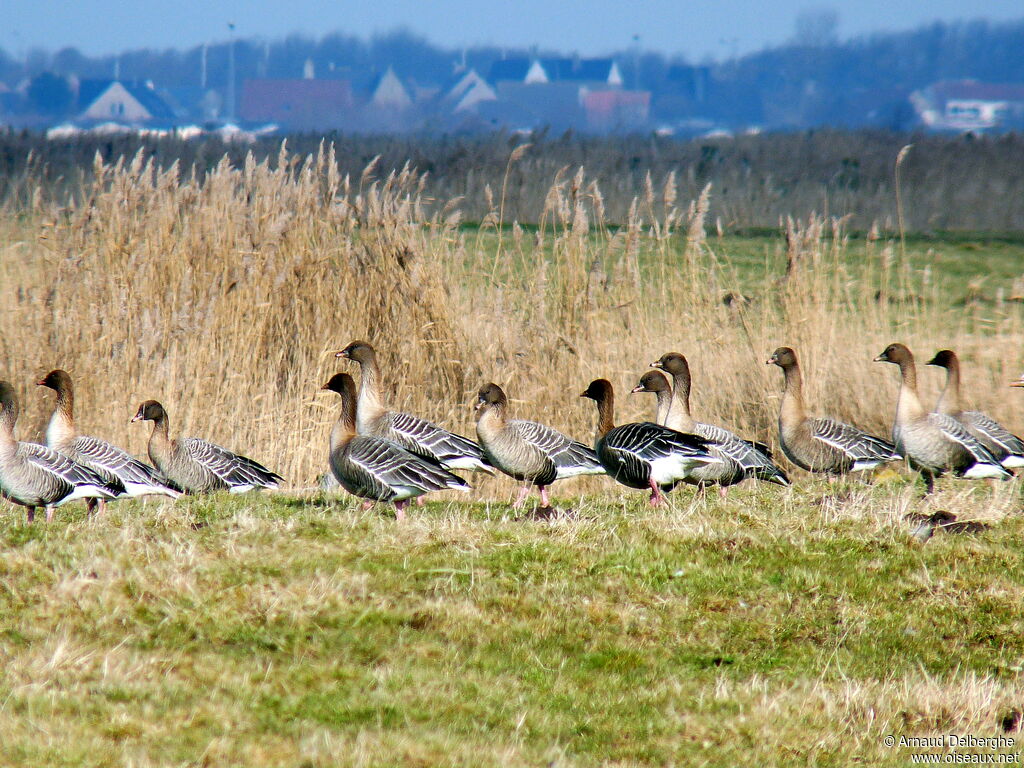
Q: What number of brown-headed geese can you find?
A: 12